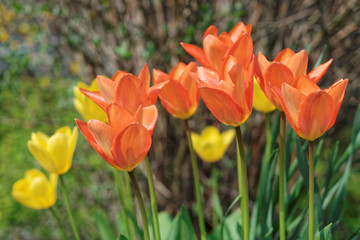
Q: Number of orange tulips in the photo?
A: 7